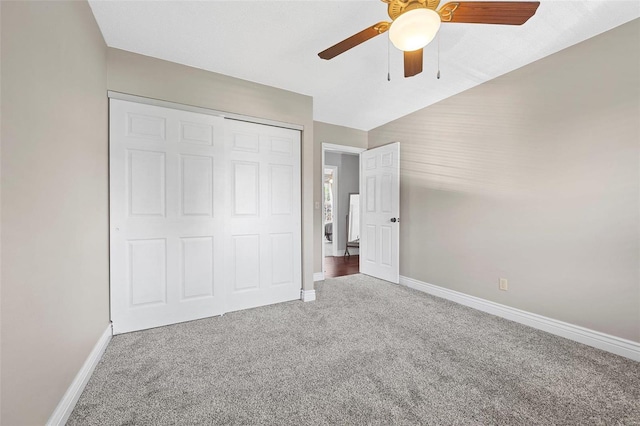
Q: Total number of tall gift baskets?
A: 0